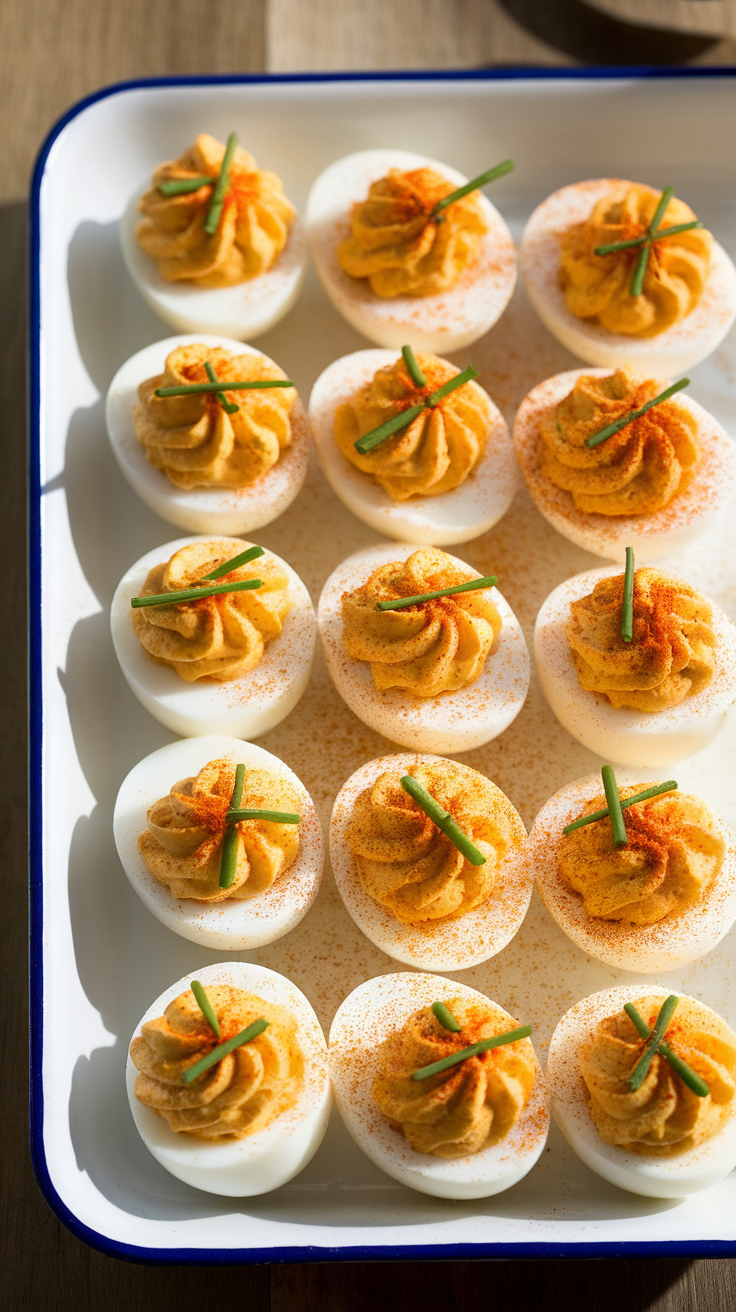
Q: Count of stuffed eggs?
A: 15